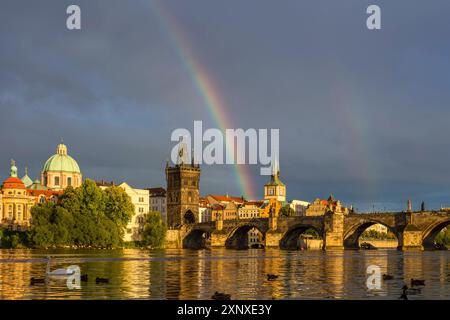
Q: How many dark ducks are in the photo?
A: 8